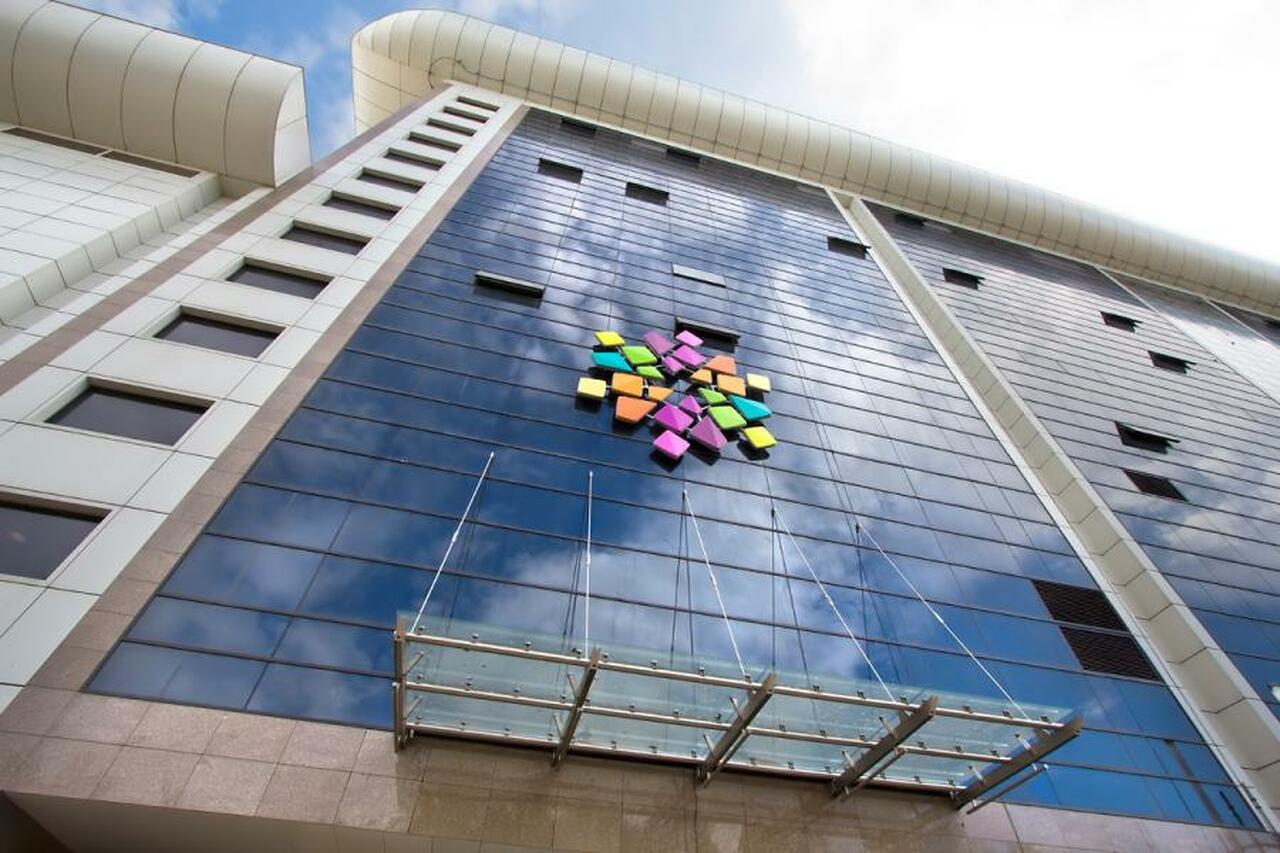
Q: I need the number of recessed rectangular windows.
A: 12